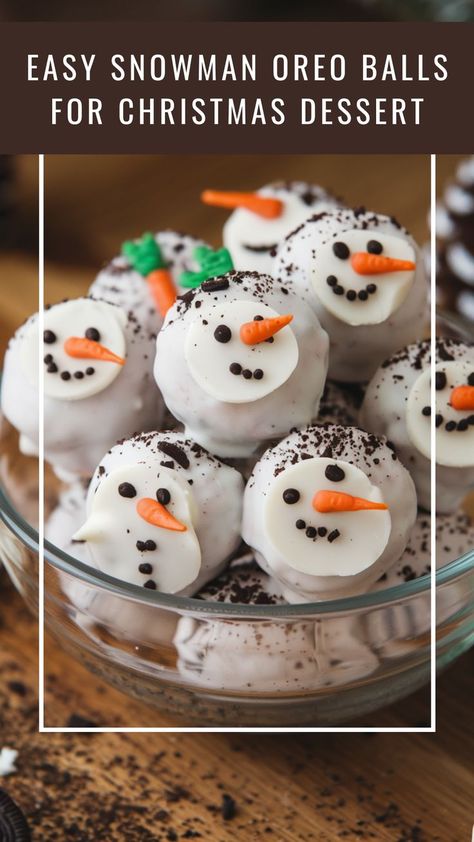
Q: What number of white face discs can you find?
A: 7